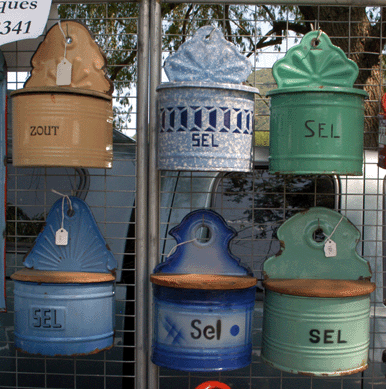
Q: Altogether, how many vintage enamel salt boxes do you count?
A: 6